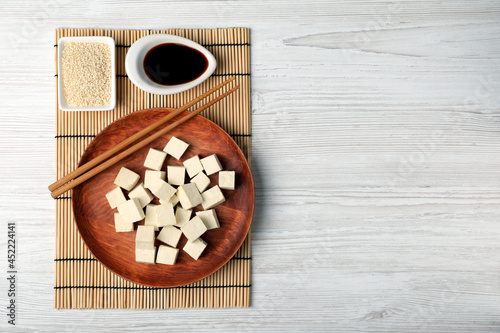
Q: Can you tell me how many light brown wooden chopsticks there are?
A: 2